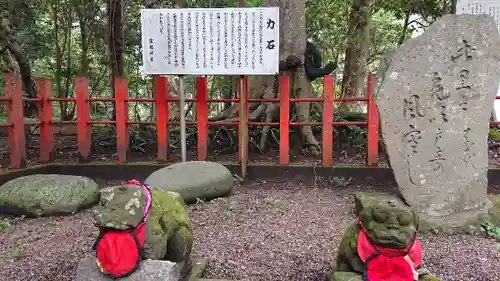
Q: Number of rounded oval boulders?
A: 2